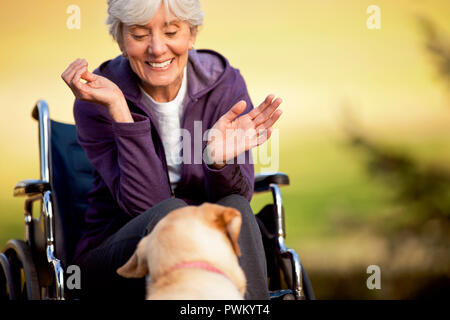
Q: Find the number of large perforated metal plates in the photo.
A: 0